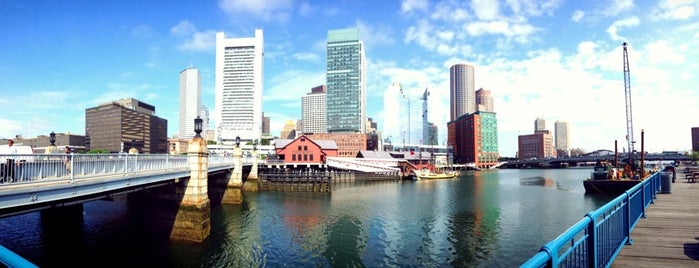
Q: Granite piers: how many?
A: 3